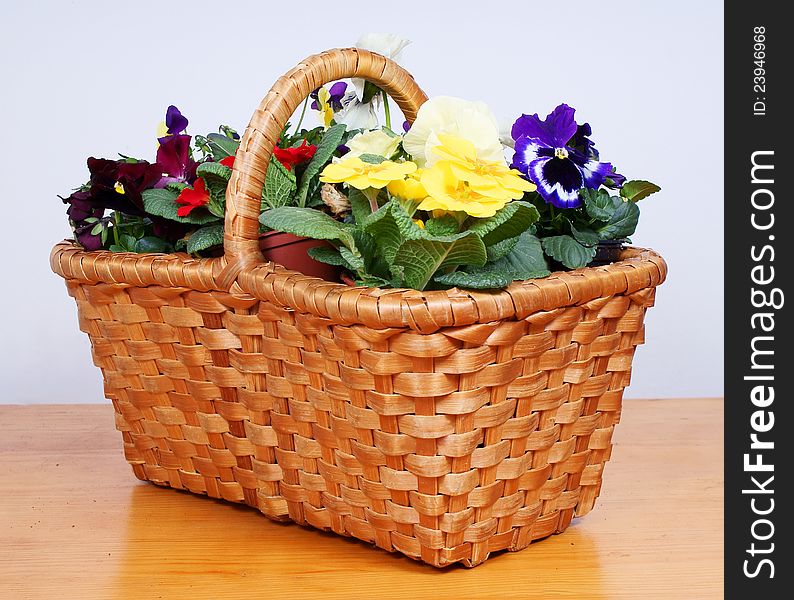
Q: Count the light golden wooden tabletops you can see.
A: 1